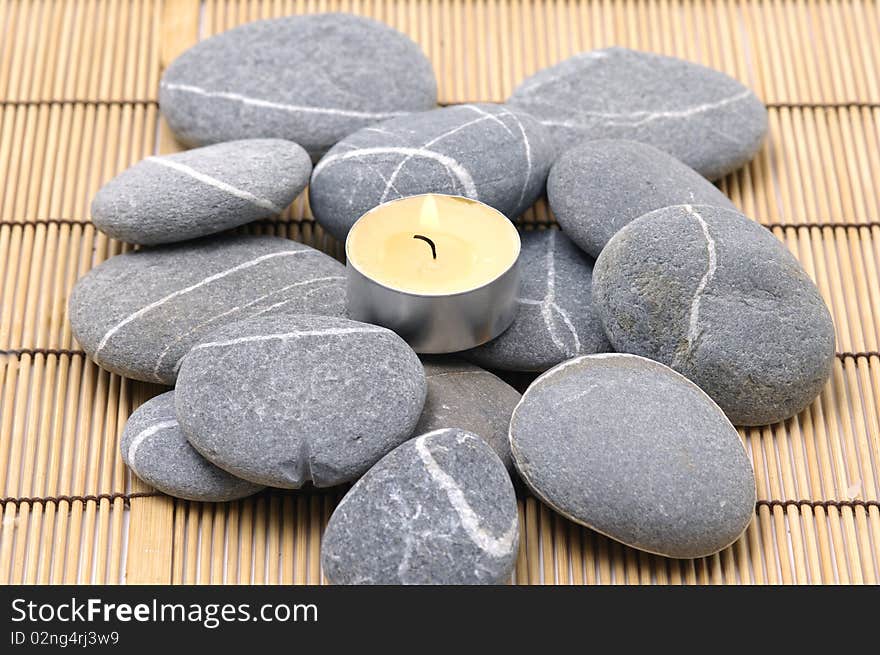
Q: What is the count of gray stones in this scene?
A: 13